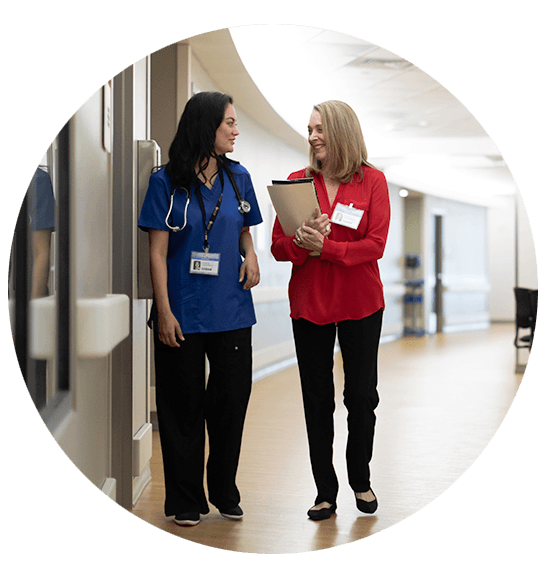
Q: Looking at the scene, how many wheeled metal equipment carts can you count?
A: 1